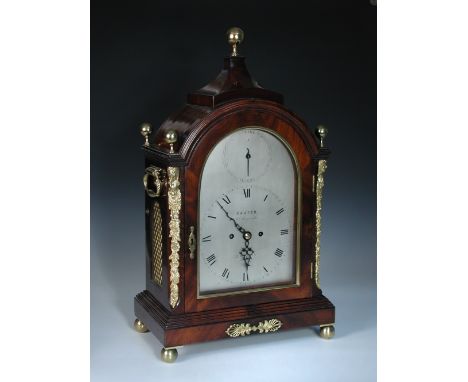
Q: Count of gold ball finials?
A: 4